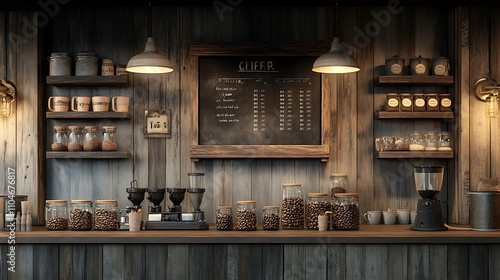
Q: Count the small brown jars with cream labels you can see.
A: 5